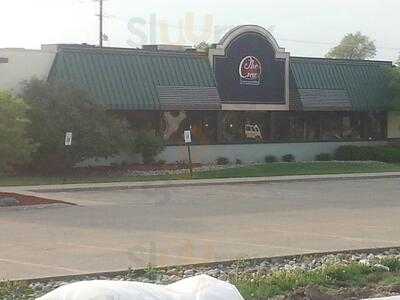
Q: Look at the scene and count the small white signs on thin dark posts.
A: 2